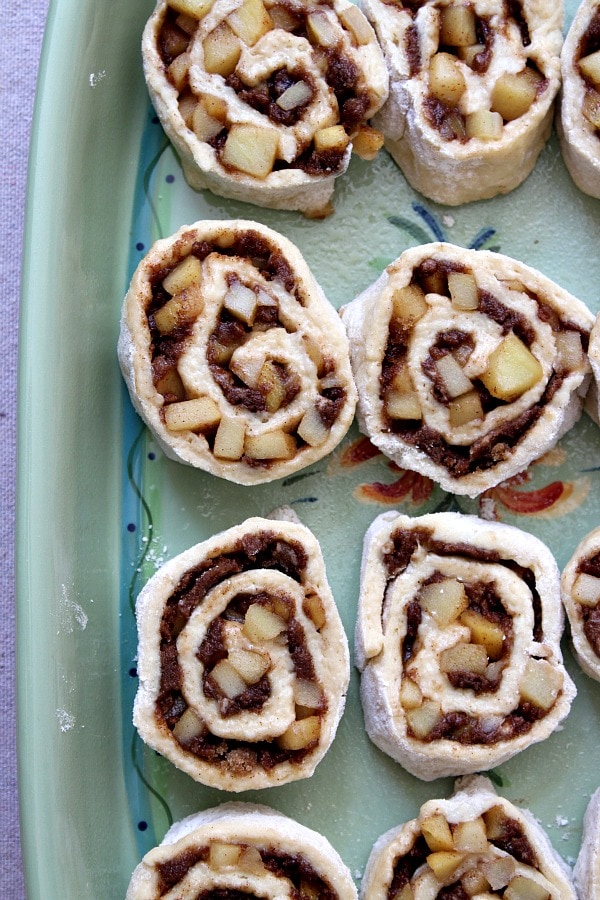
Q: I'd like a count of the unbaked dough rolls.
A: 12